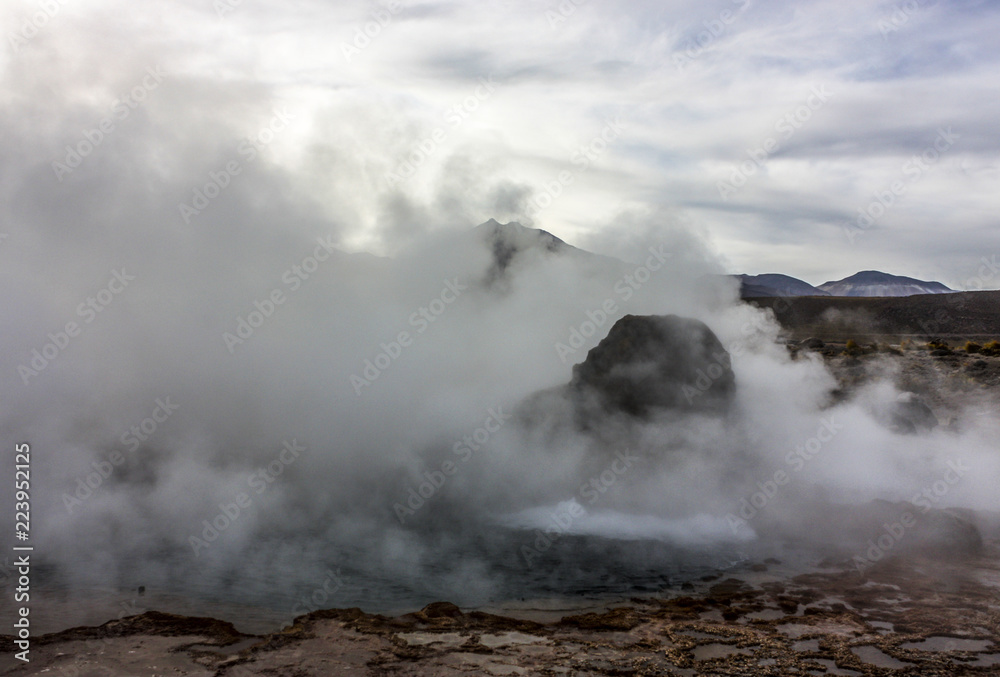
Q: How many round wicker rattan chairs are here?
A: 0